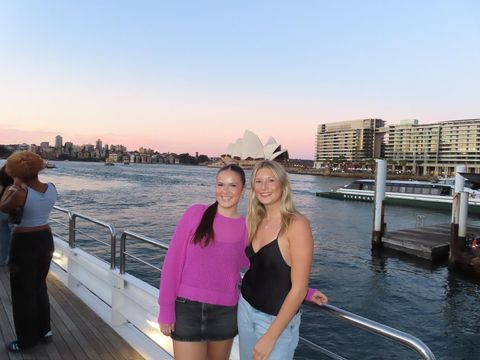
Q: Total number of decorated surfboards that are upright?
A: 0